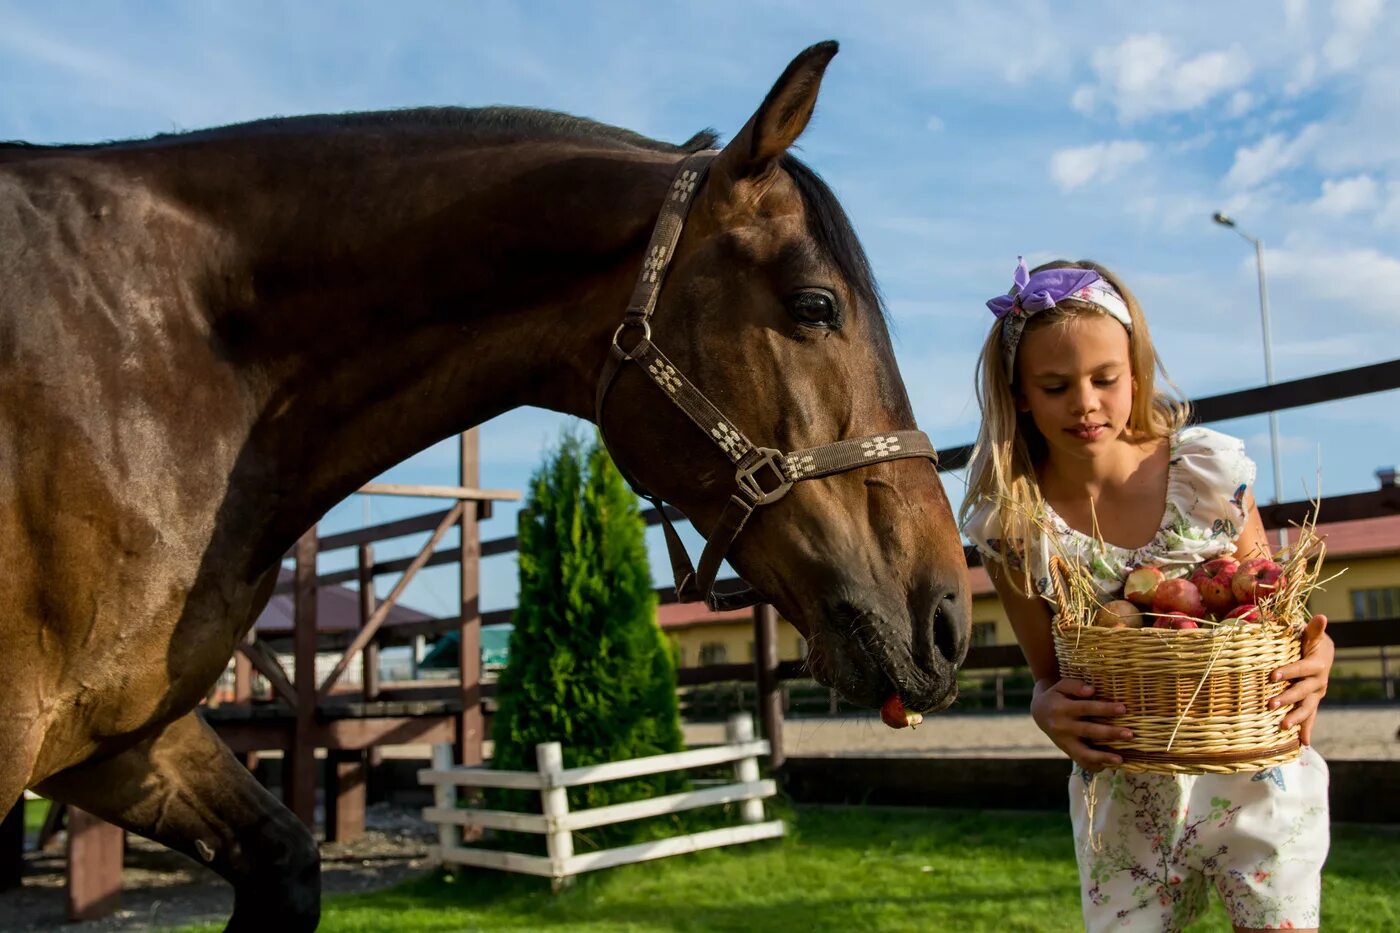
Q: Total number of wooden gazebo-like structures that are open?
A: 1